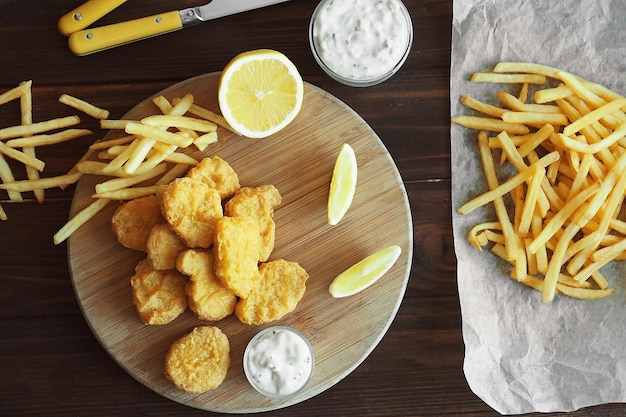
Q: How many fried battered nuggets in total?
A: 10